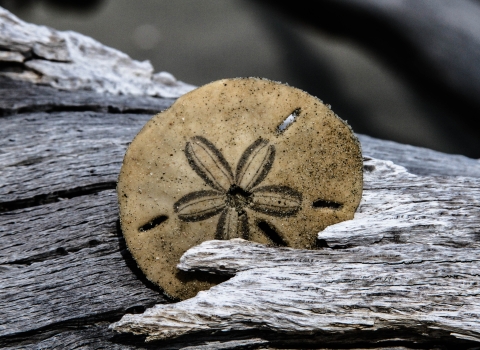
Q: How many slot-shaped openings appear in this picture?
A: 4